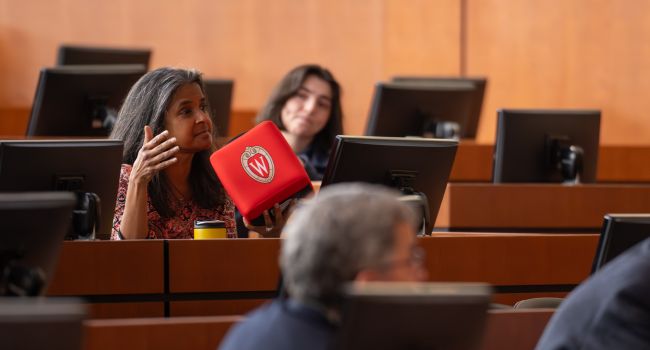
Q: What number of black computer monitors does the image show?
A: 12